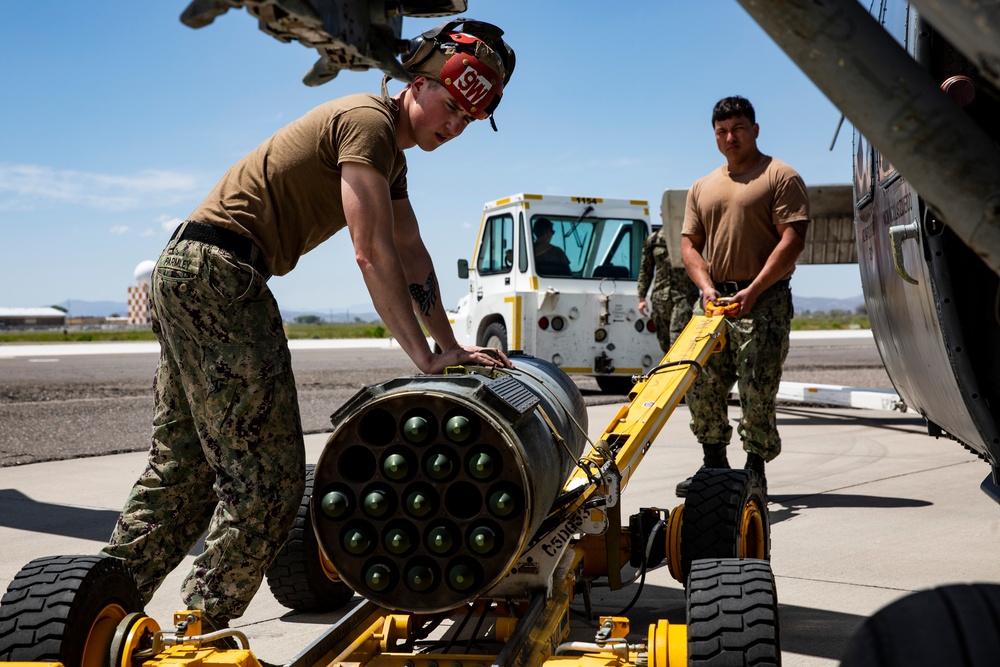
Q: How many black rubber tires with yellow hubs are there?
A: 4